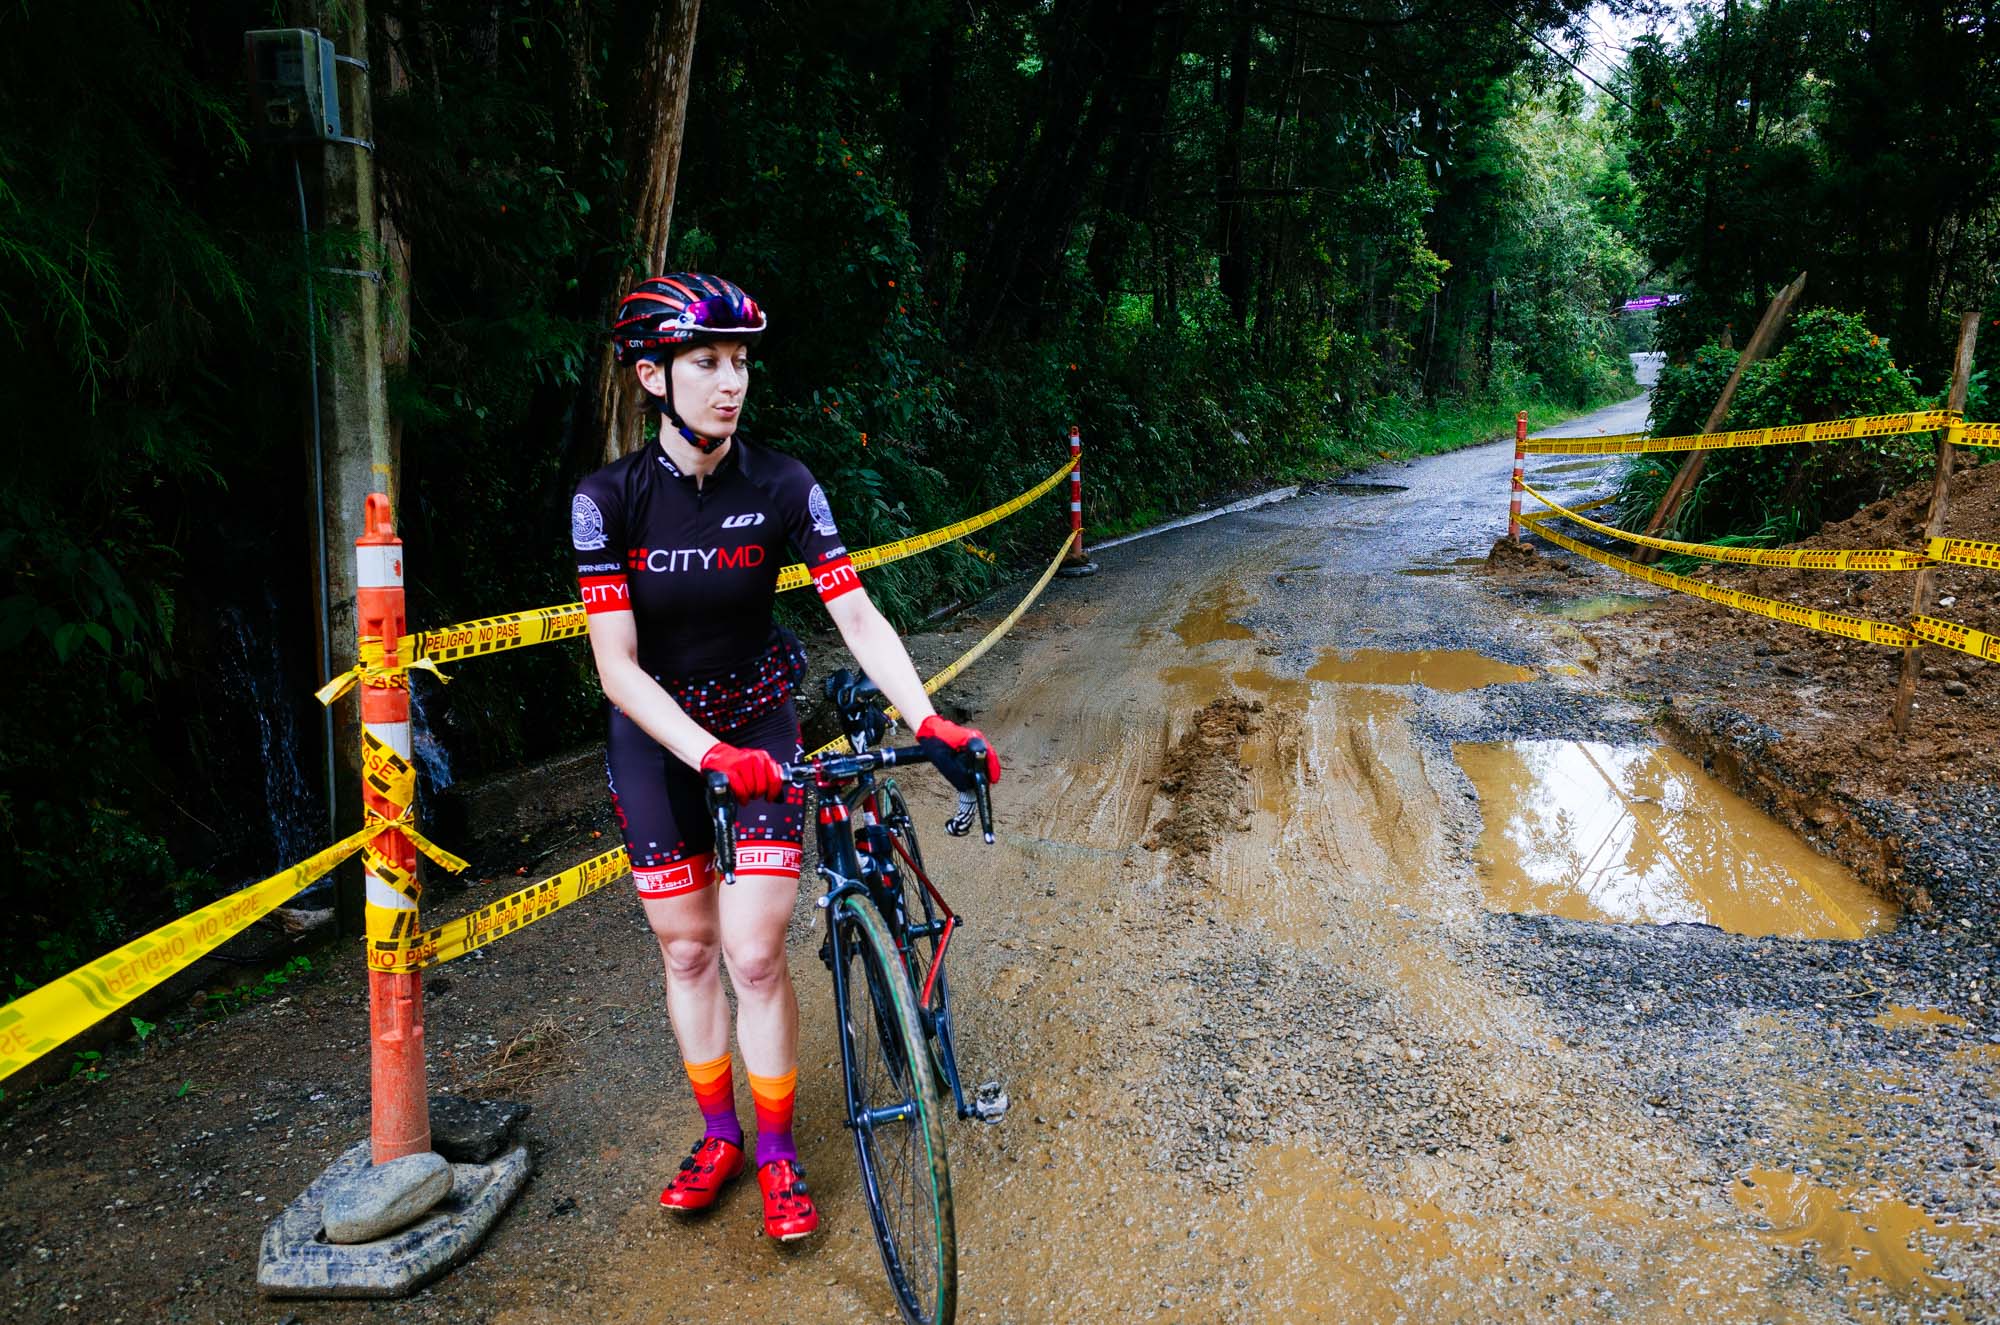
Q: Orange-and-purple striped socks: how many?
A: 2